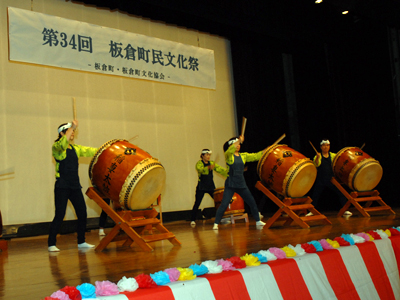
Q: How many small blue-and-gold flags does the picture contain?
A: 0